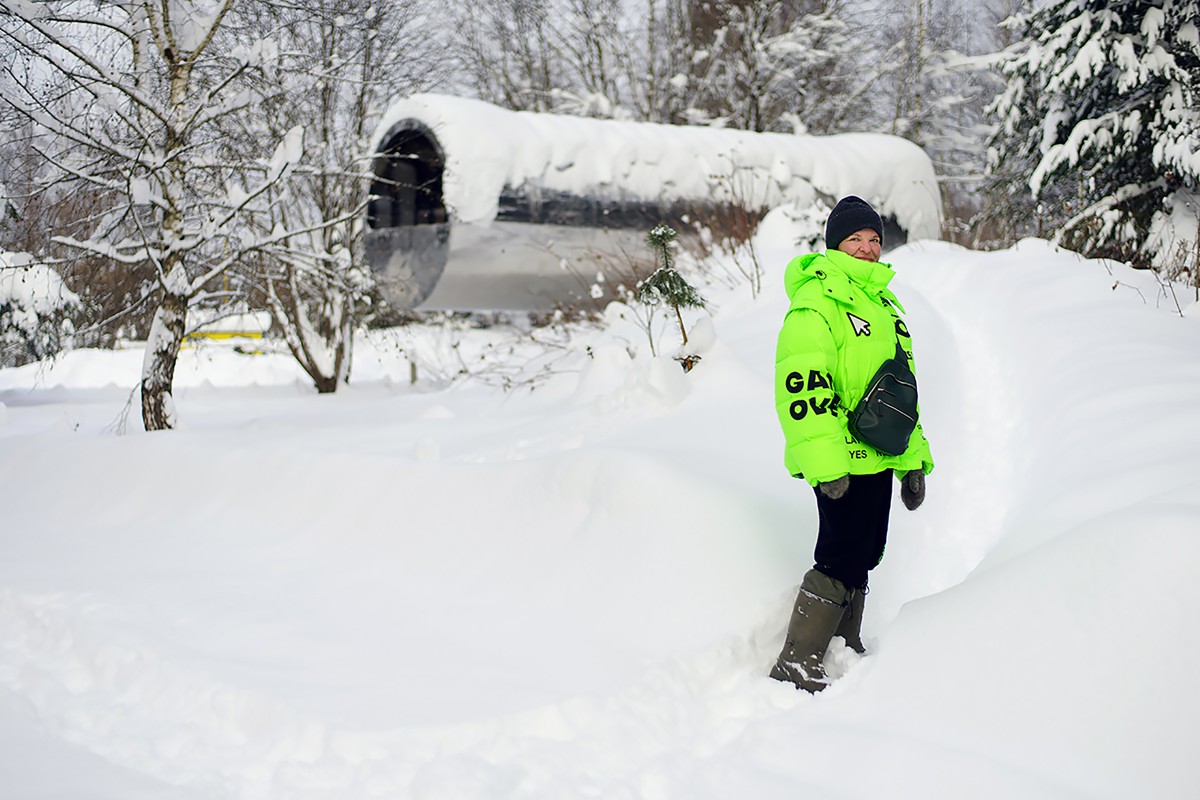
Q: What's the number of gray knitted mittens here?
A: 2